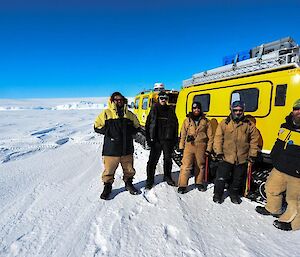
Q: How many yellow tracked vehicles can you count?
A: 2